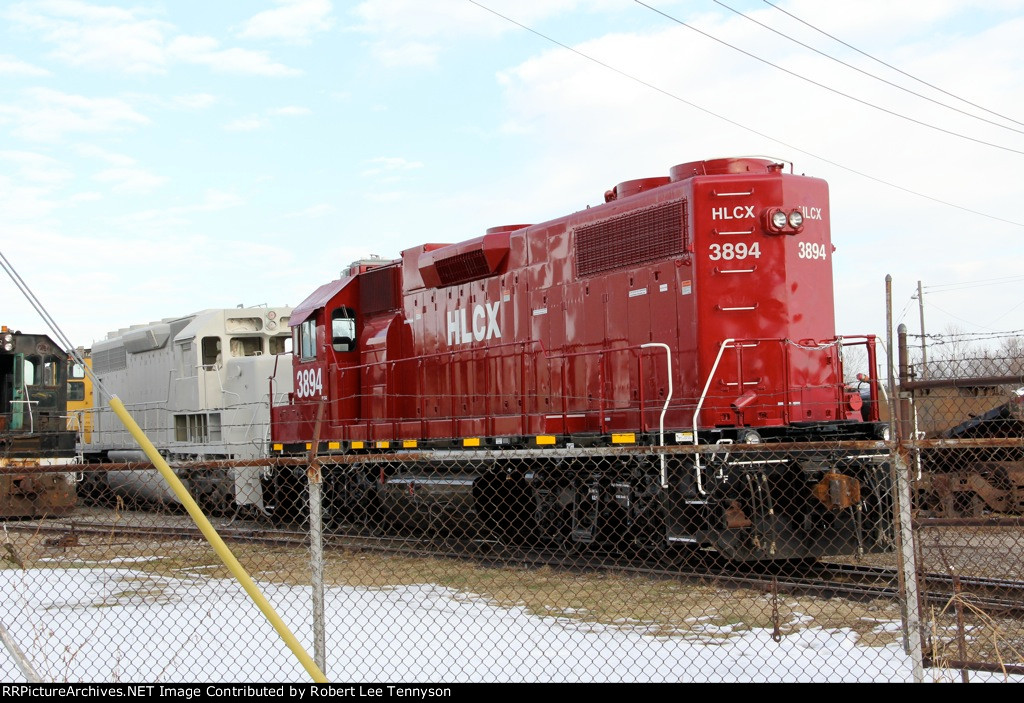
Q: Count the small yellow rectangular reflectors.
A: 9